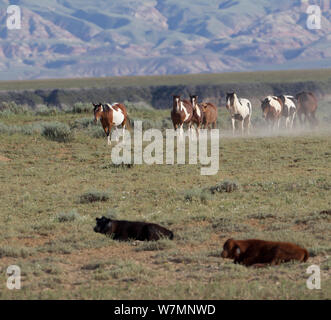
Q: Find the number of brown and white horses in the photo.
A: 6